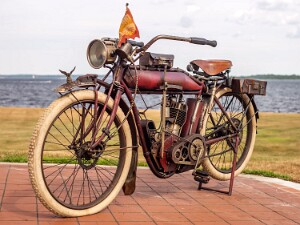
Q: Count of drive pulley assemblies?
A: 1